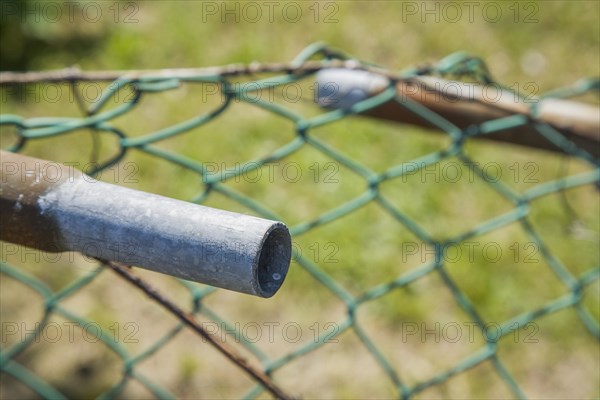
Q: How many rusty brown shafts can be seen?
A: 2